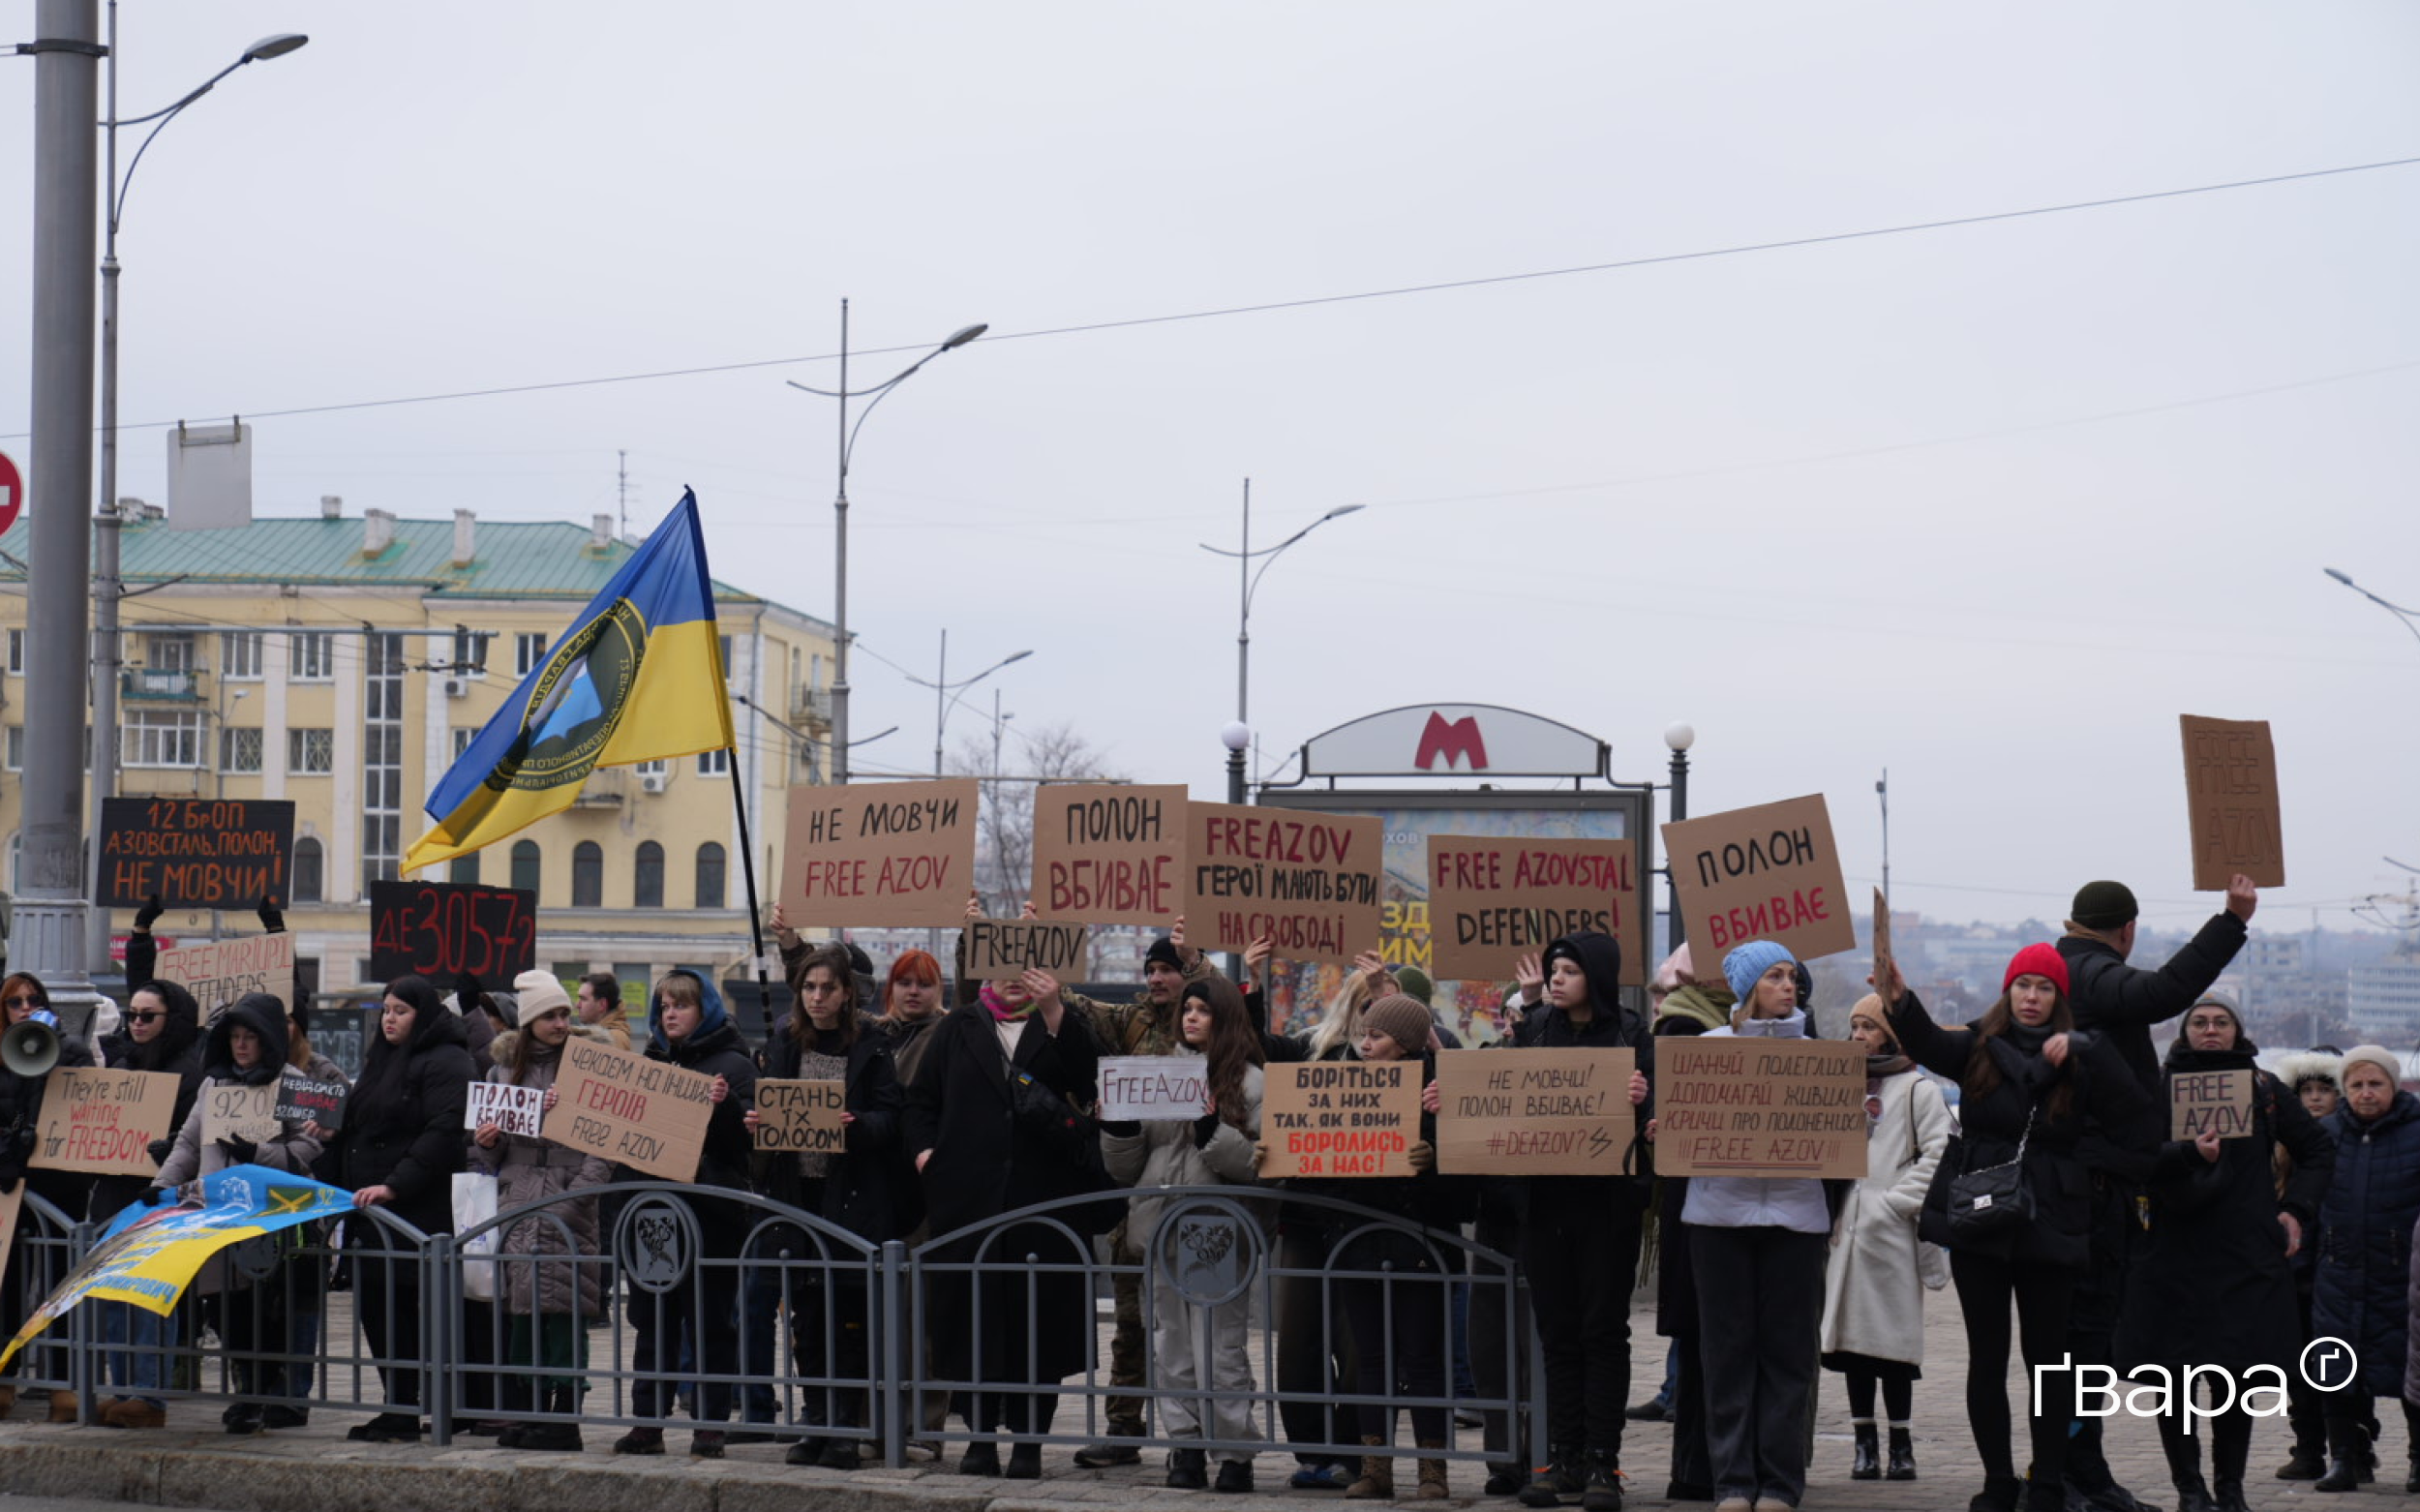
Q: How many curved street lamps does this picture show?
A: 5